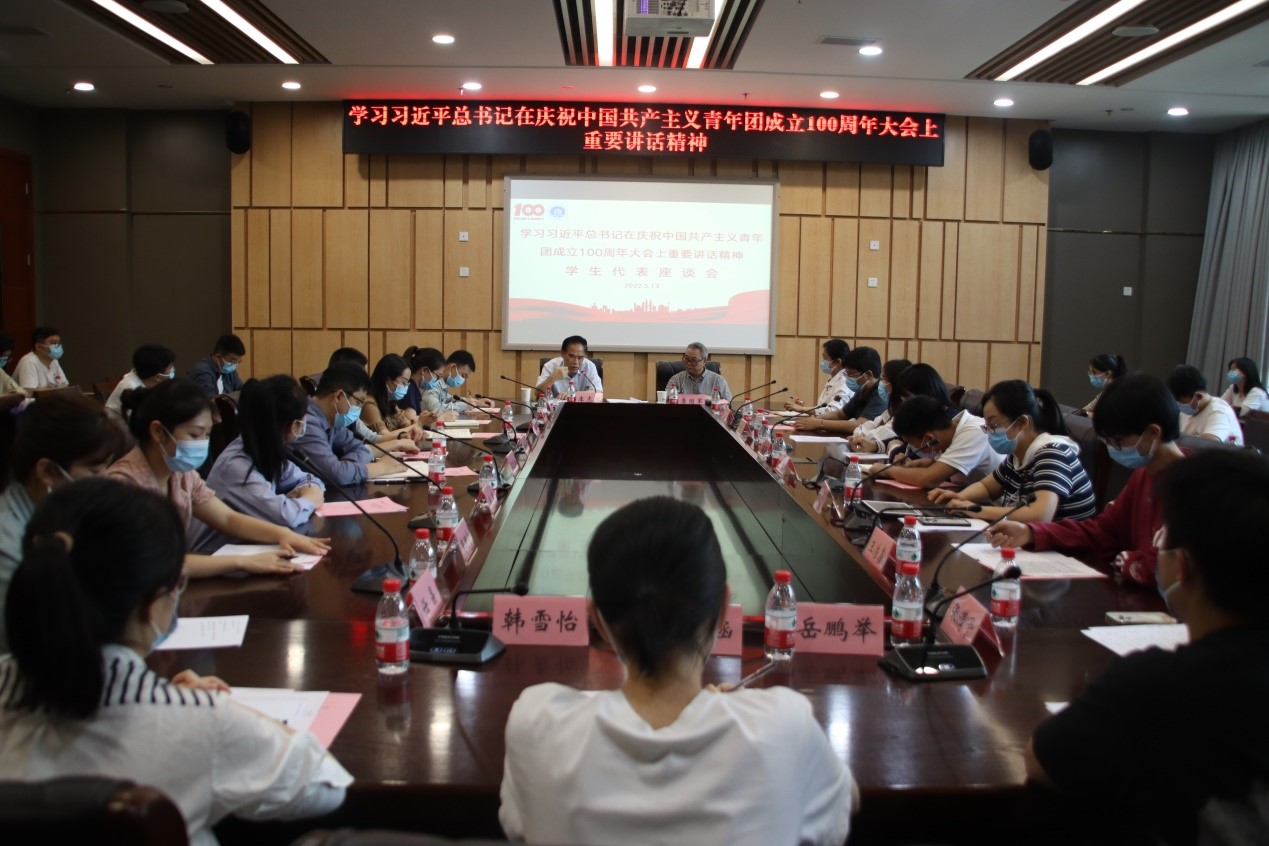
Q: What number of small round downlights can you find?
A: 9